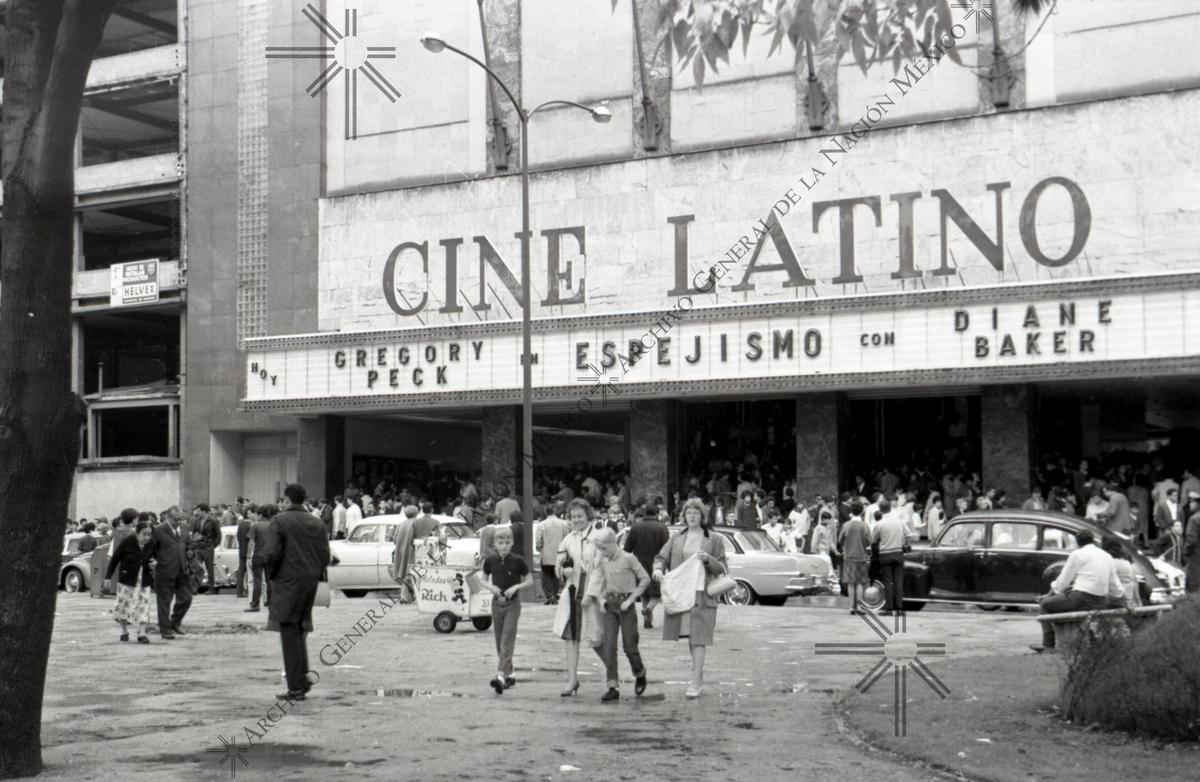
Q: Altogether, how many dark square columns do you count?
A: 4